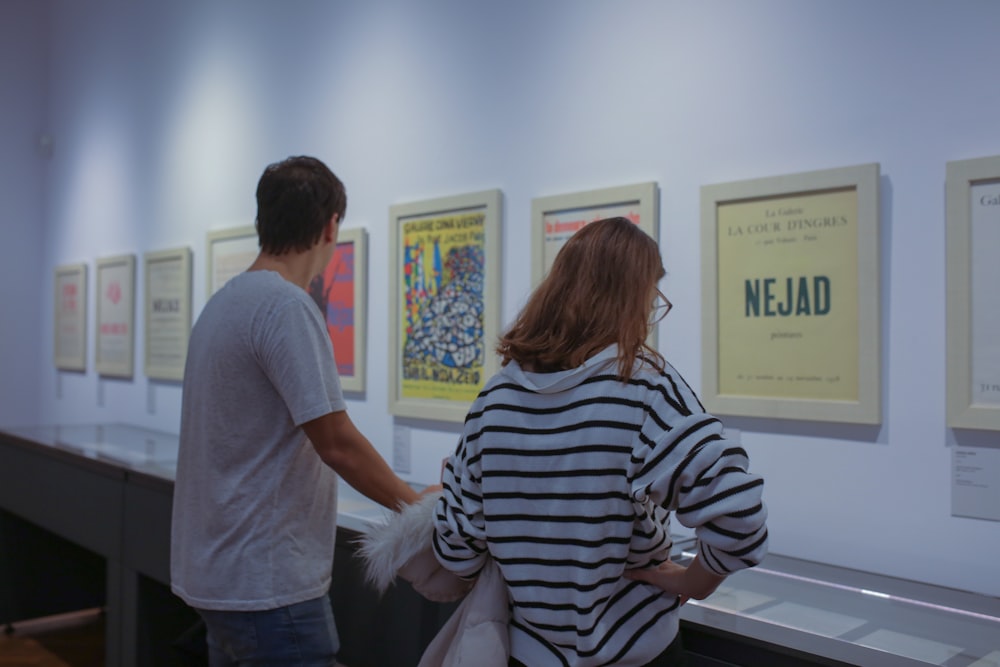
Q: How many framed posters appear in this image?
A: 9